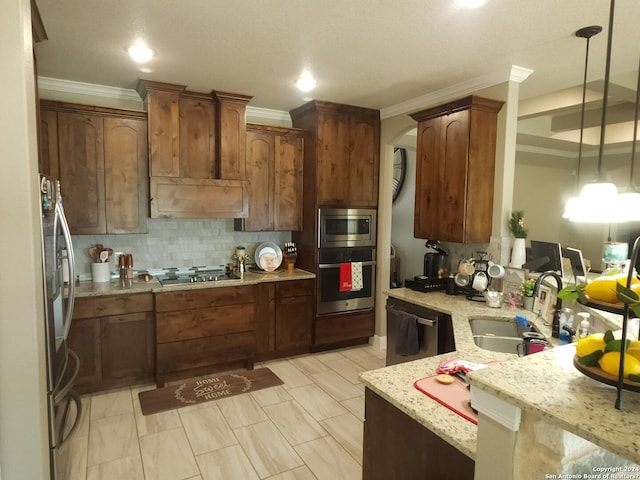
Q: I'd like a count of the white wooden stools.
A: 0